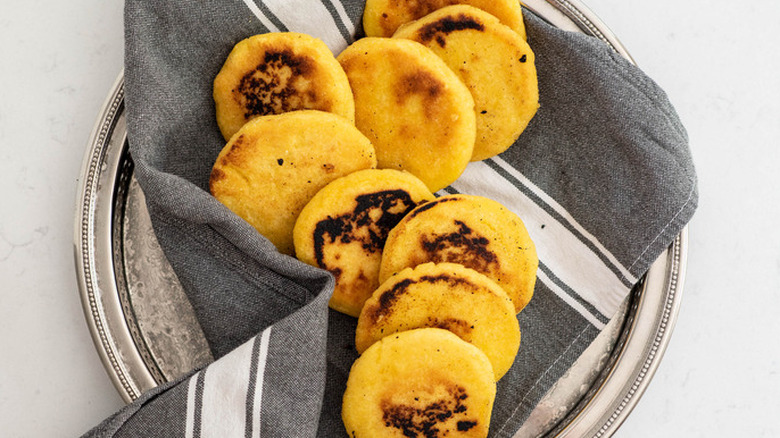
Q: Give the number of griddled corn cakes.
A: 9